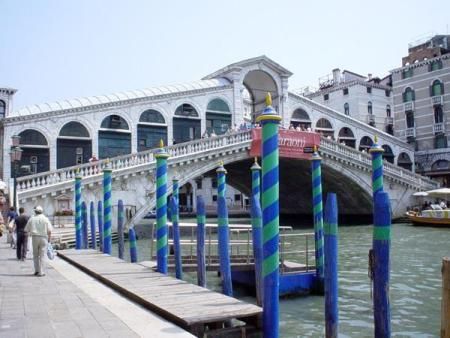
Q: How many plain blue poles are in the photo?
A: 11